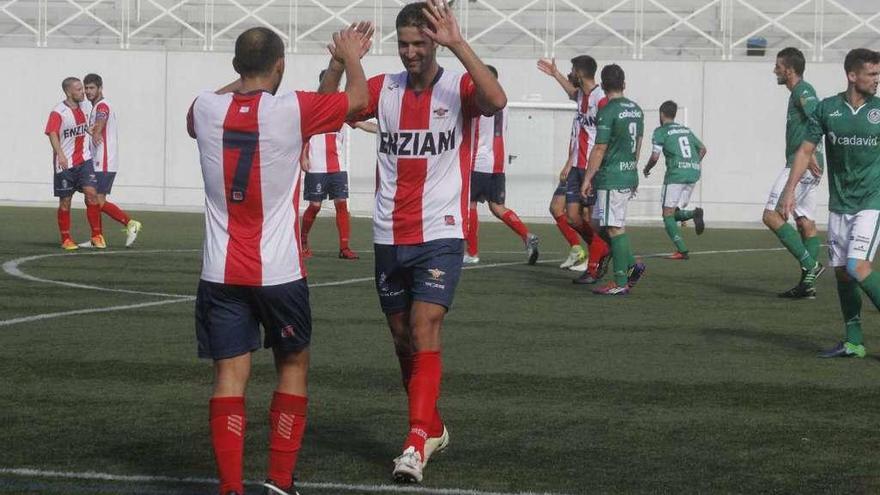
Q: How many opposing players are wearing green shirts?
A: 4